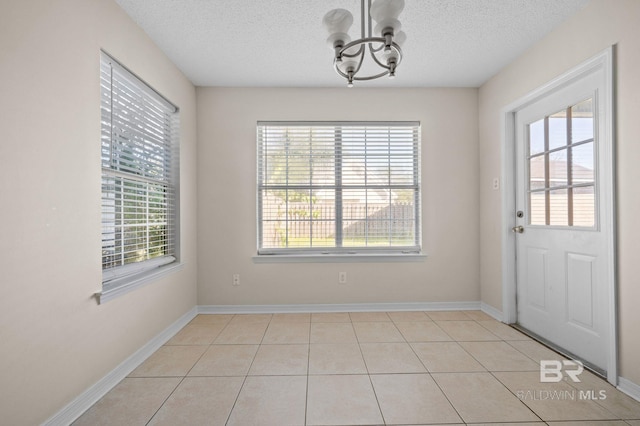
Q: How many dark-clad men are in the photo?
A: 0